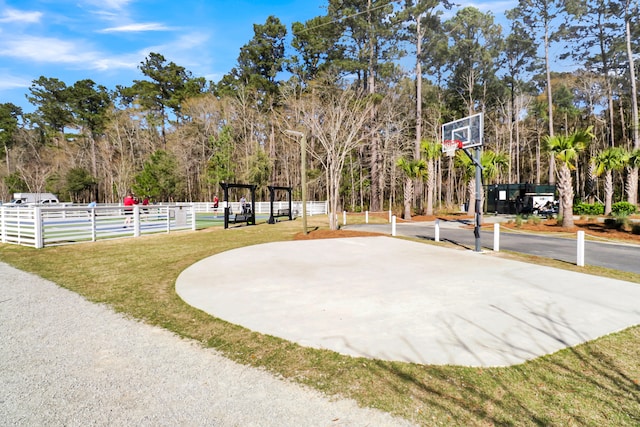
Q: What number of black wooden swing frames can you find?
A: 2